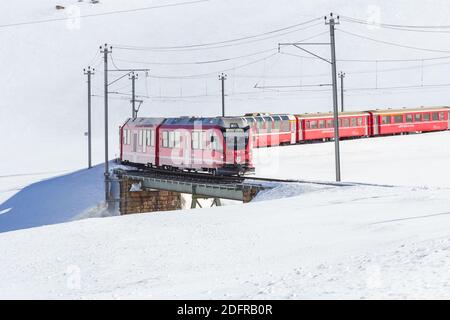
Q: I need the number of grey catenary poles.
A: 6